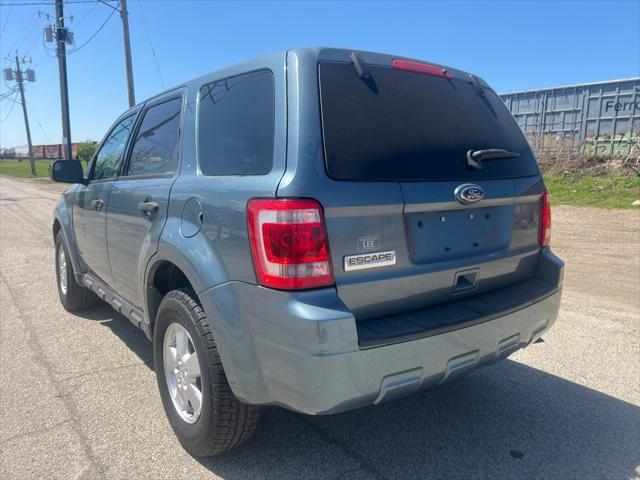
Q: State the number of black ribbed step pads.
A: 1